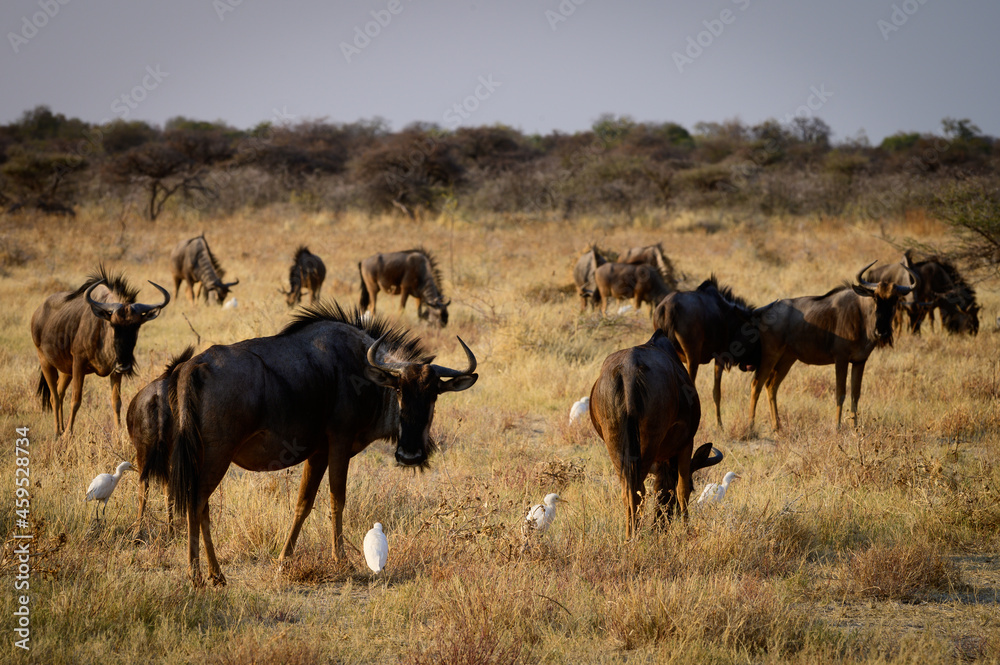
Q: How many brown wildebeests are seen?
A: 14